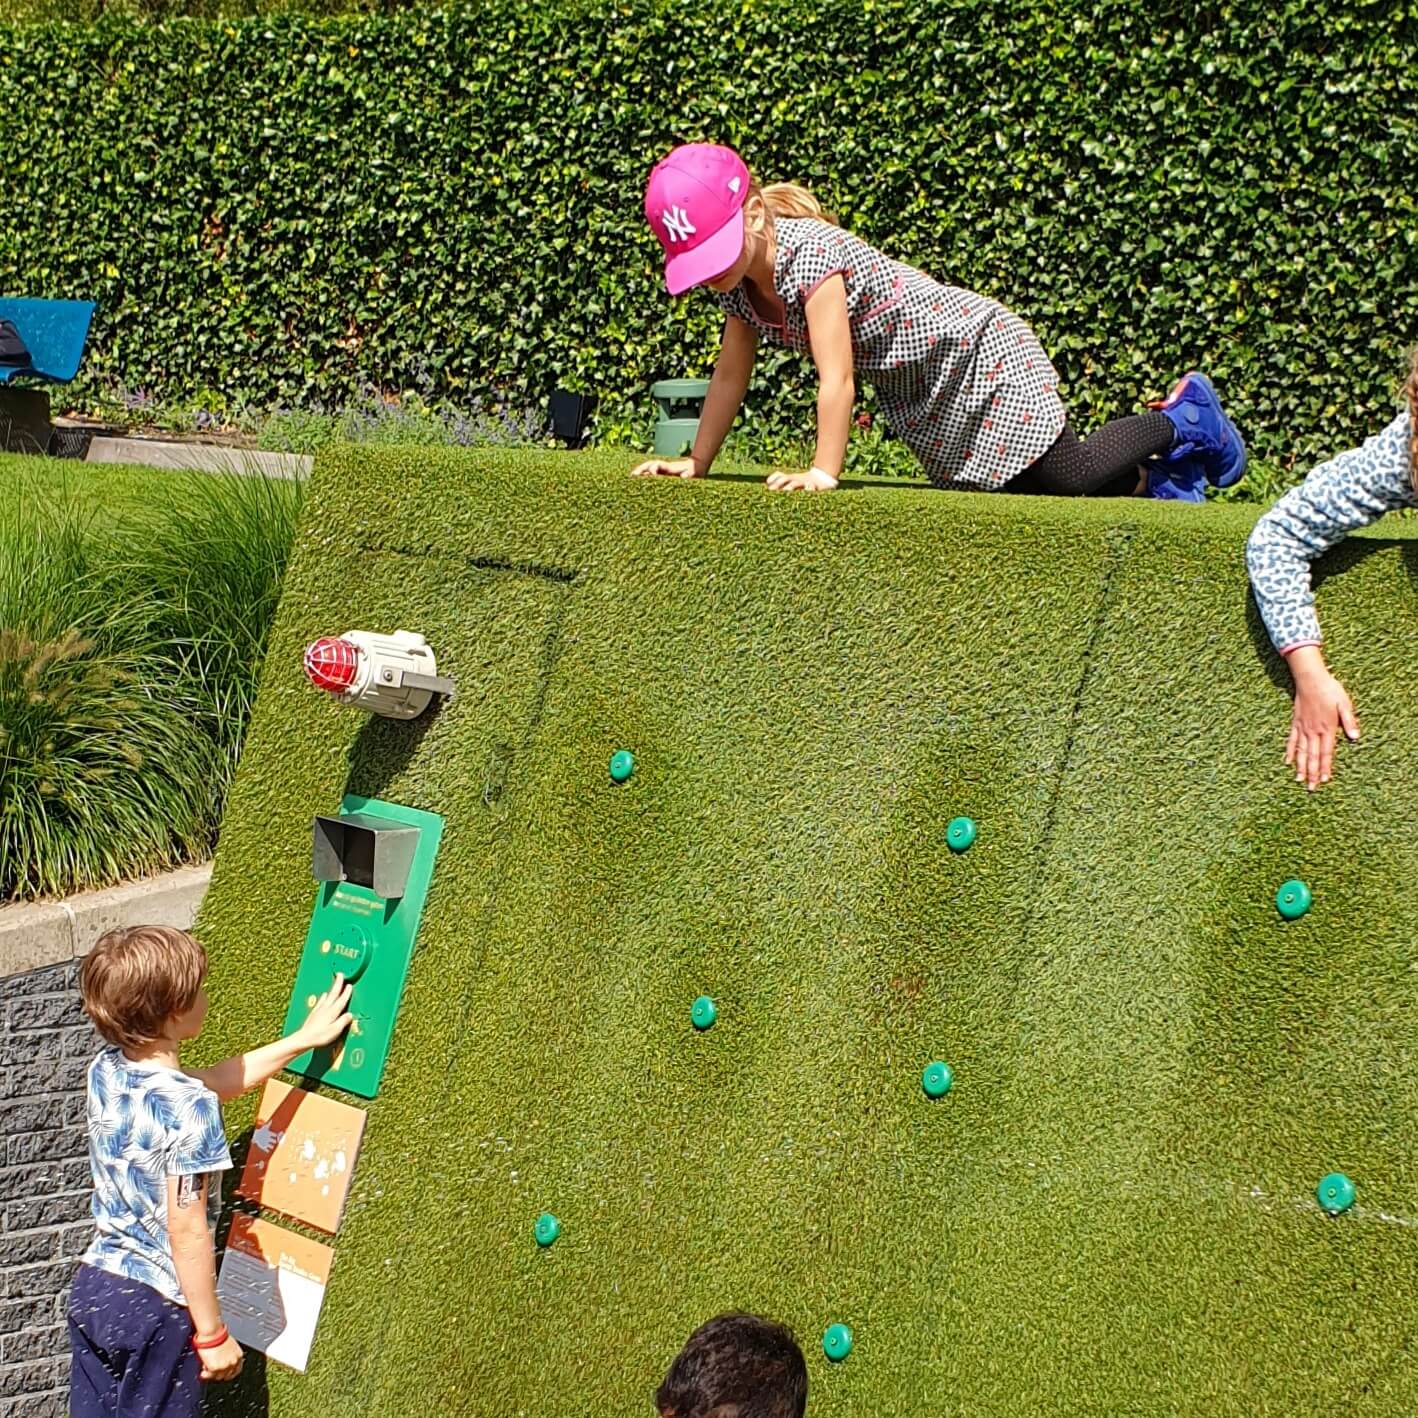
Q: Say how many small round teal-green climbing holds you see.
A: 8